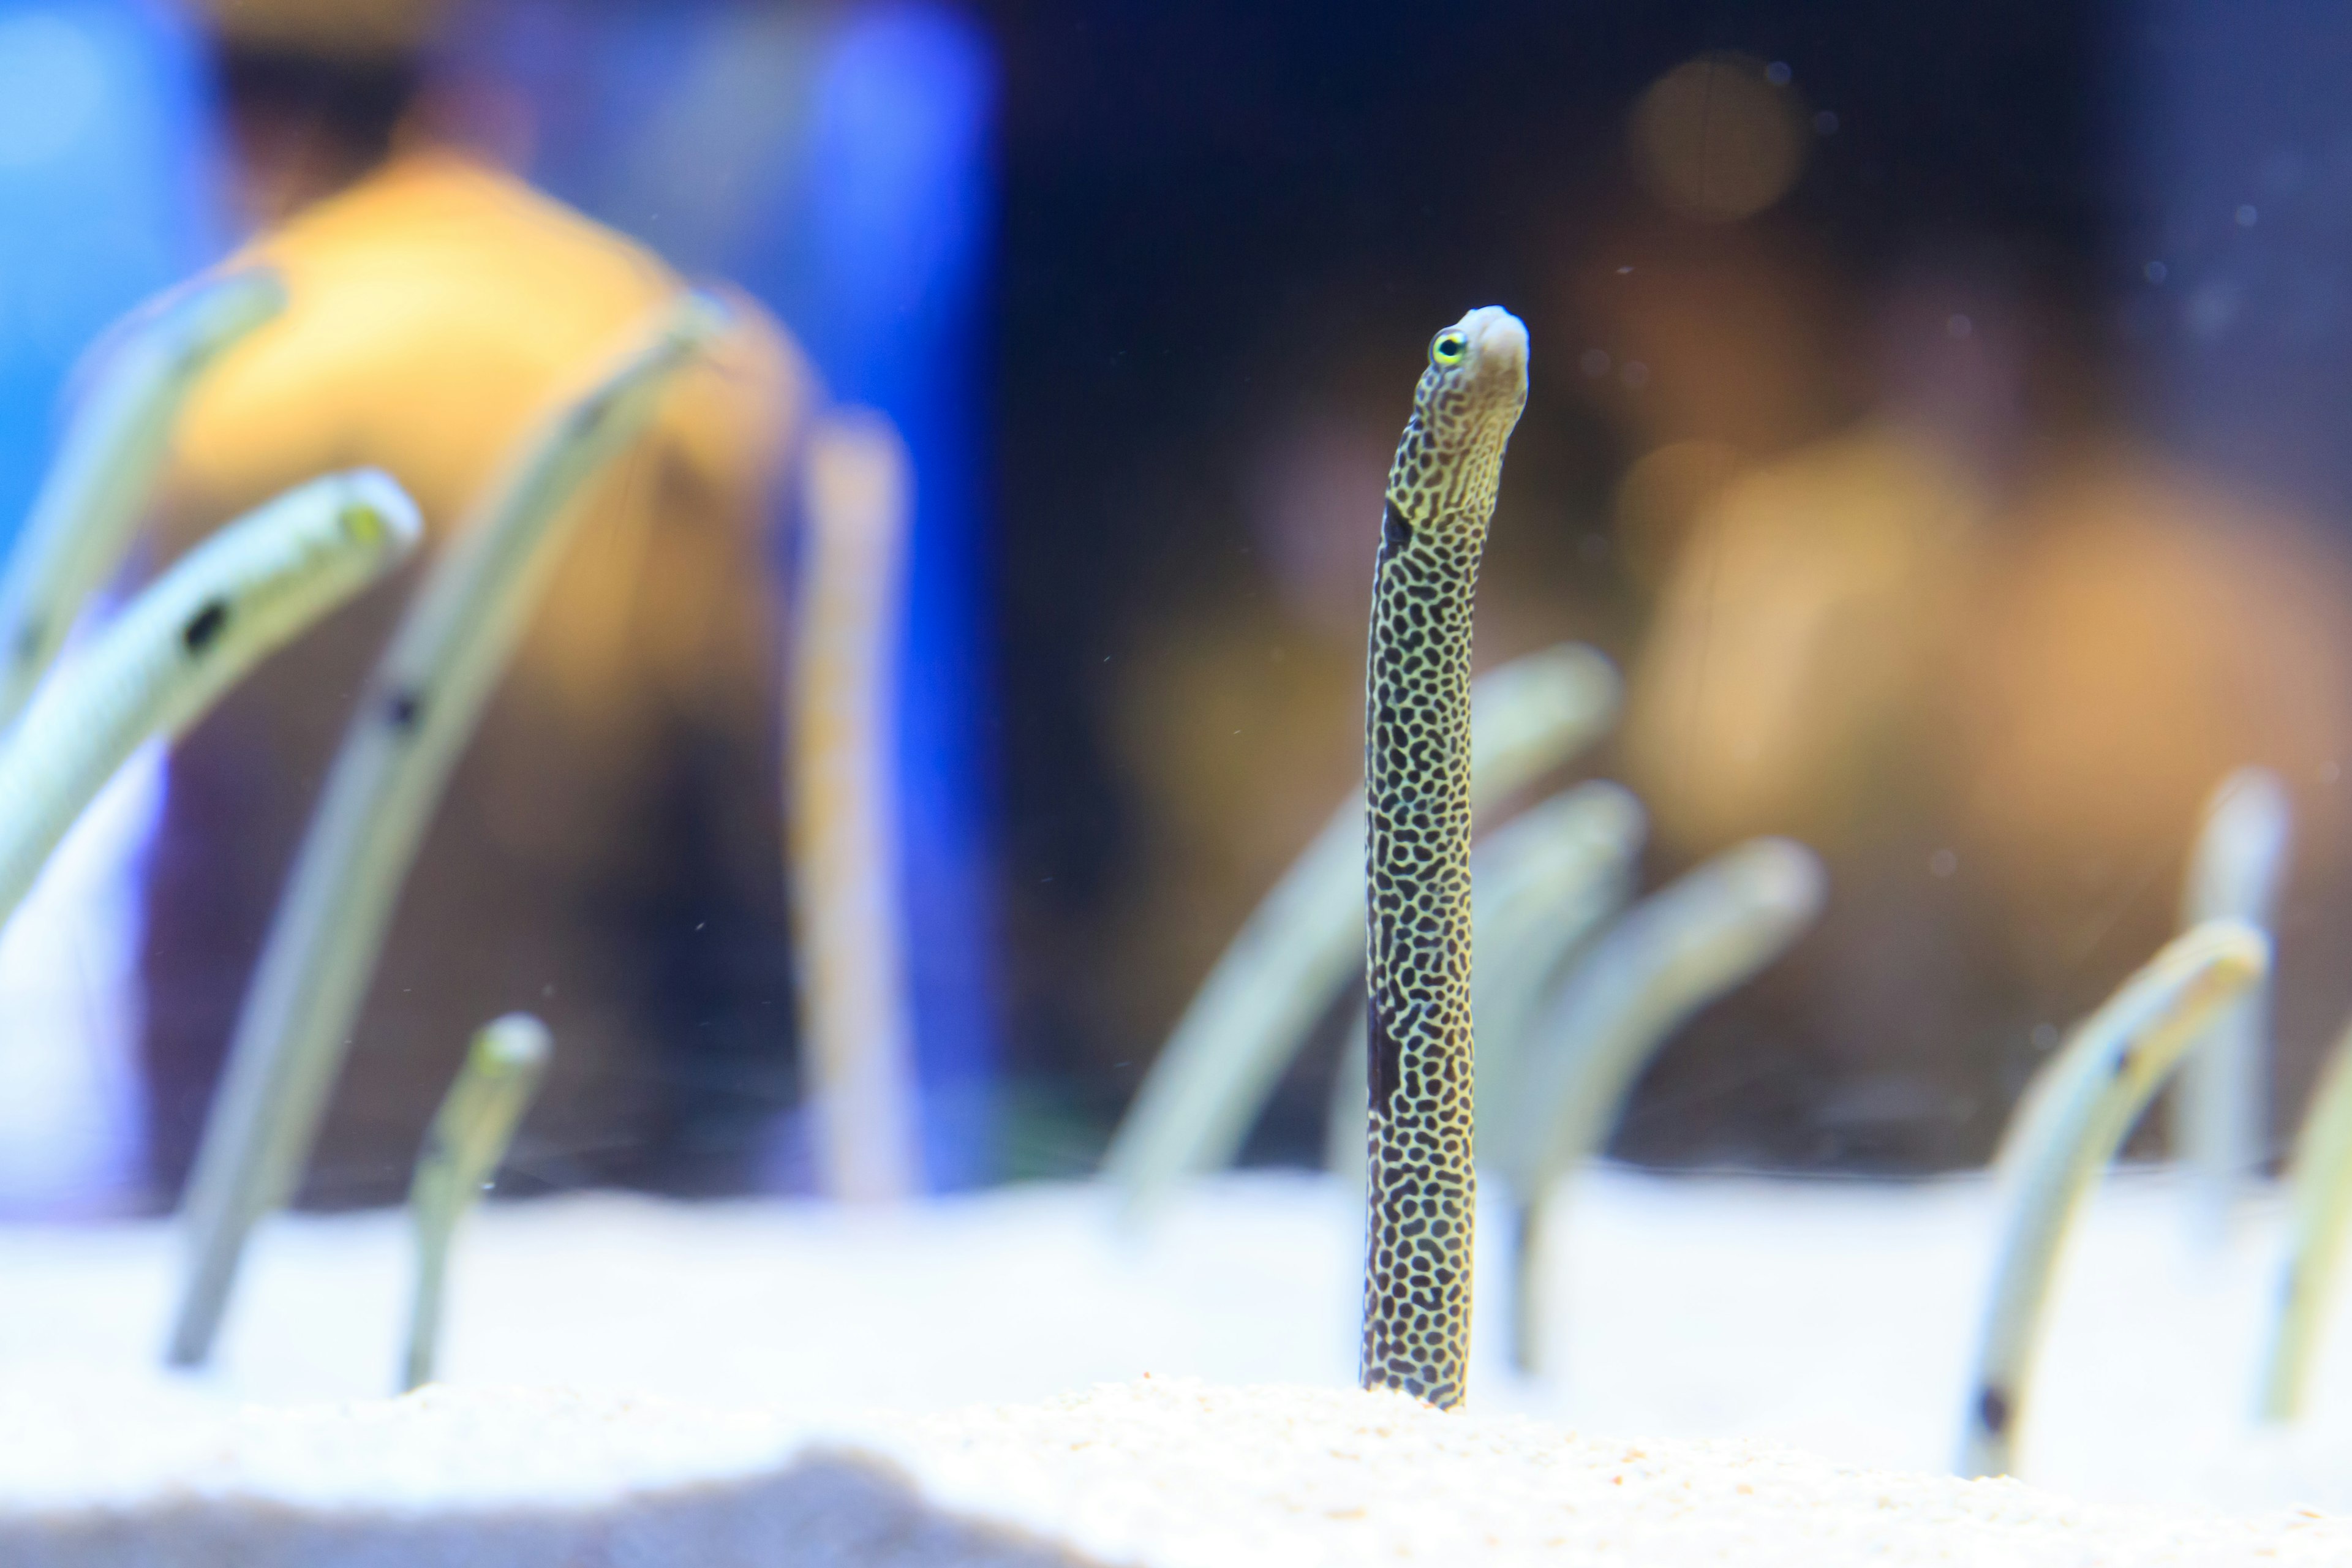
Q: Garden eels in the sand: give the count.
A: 12